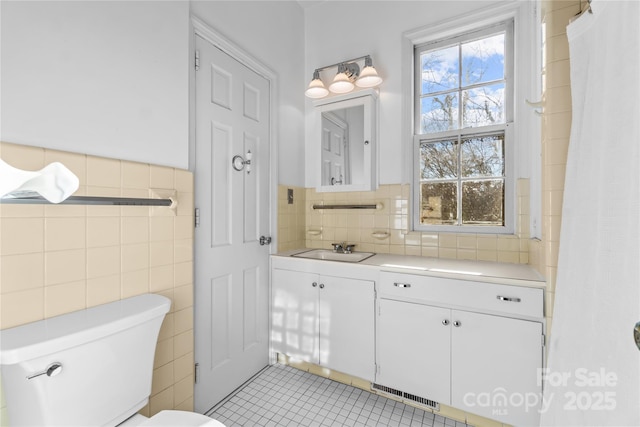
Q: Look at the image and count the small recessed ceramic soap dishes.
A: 2